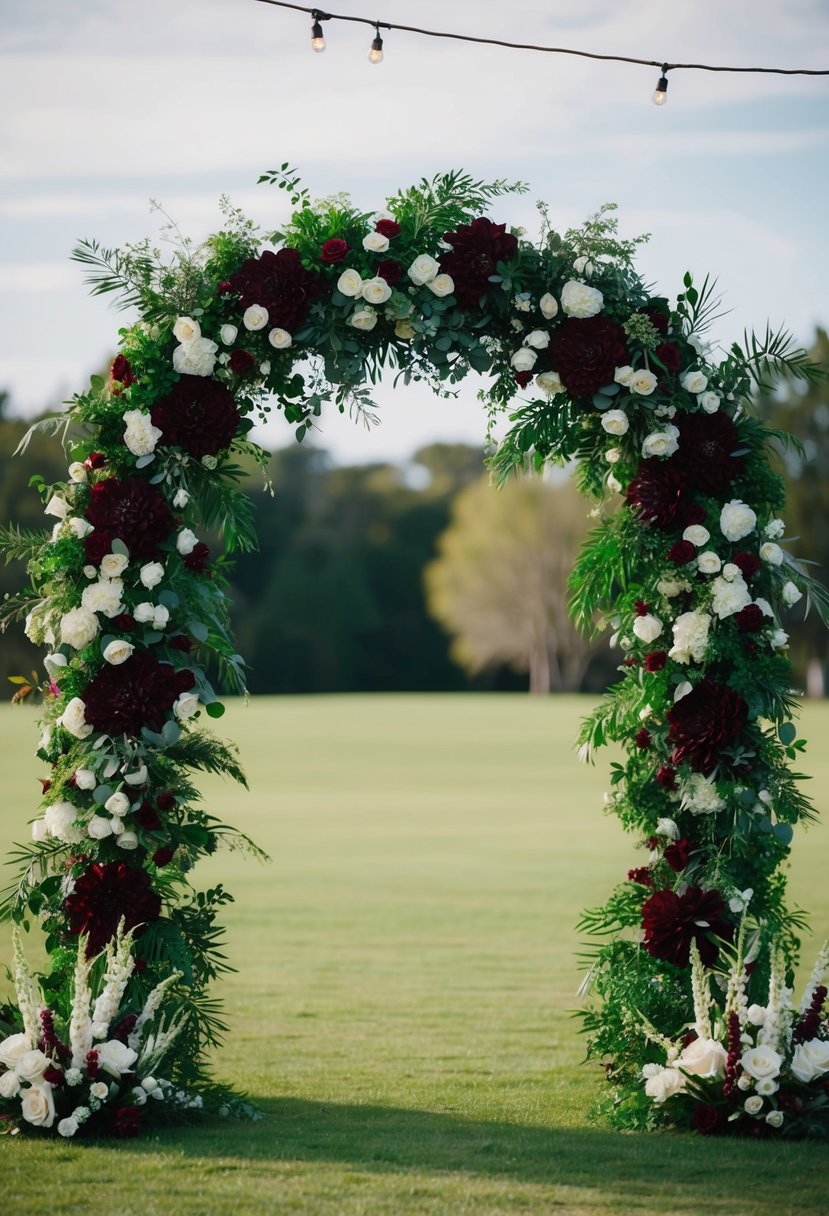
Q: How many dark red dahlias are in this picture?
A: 11